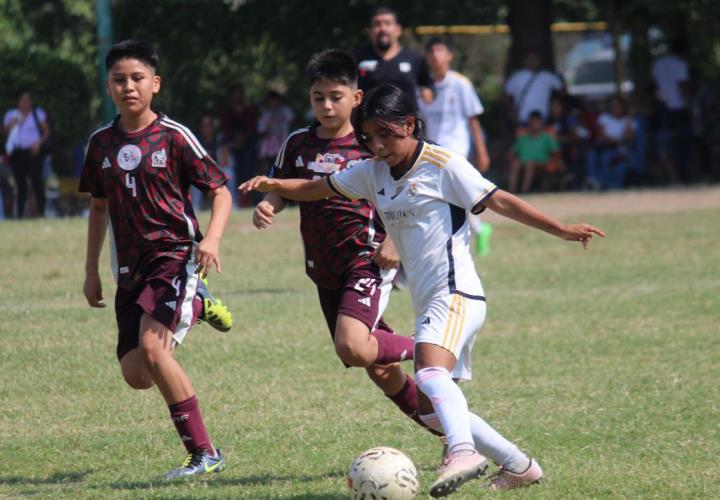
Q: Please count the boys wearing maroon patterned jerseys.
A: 2